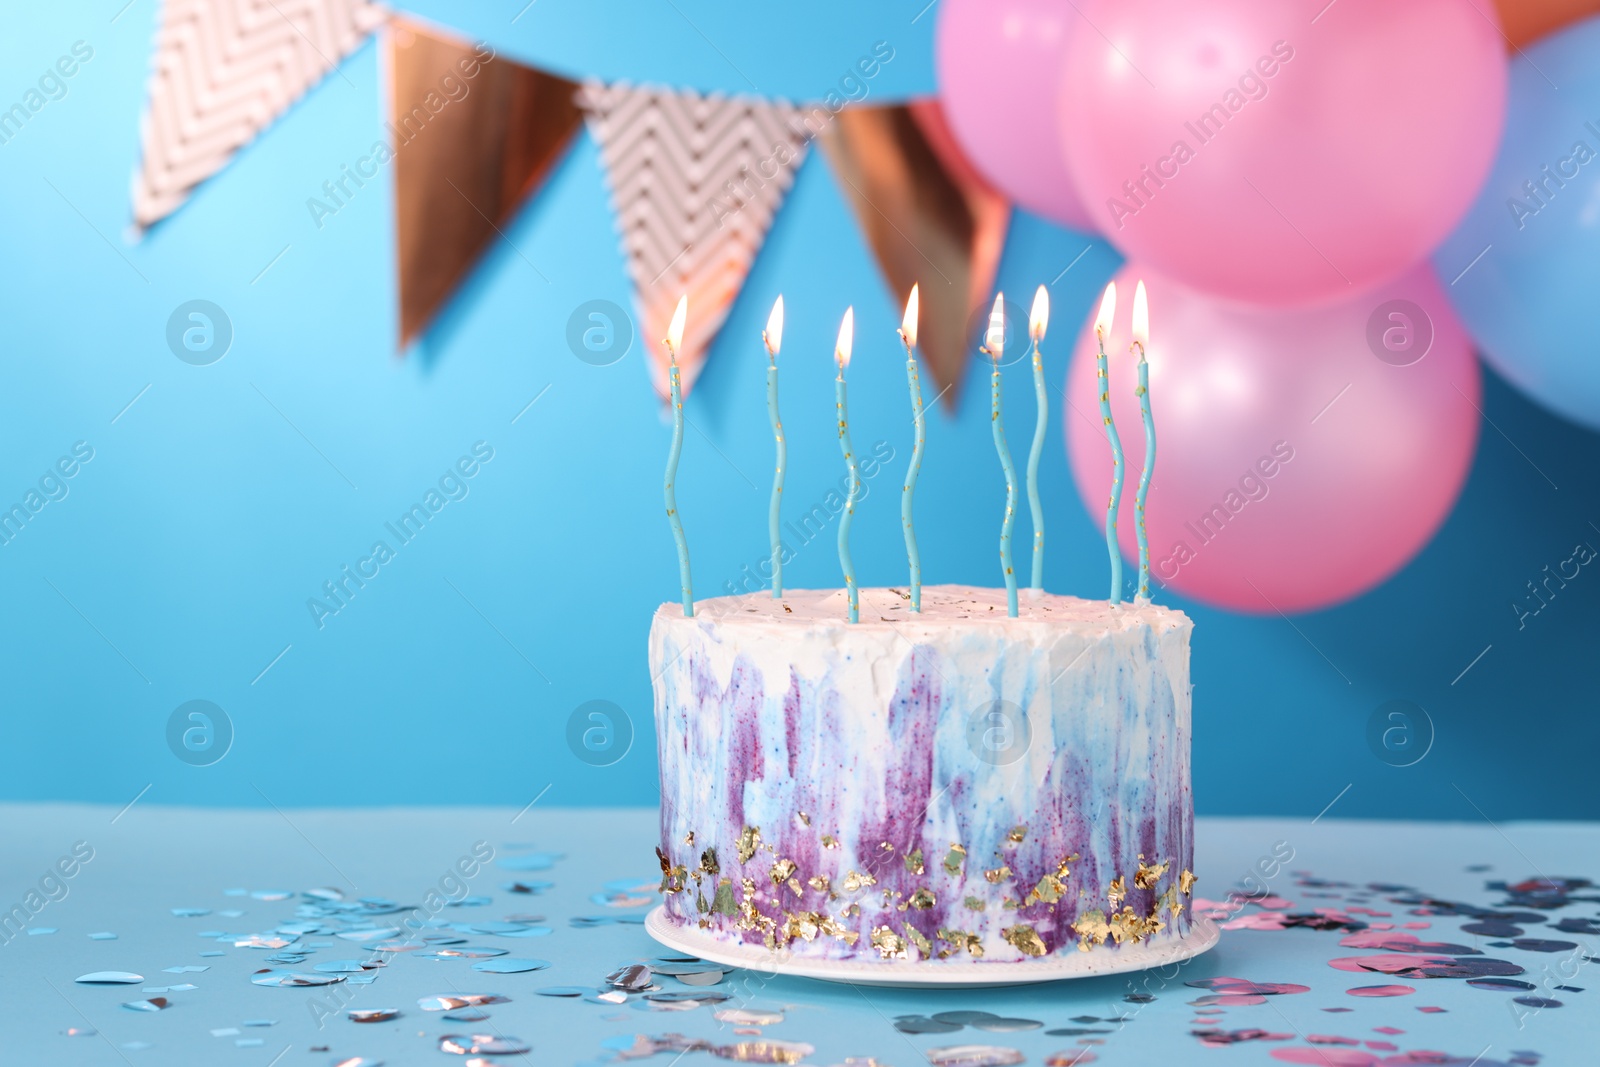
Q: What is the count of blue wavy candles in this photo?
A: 8